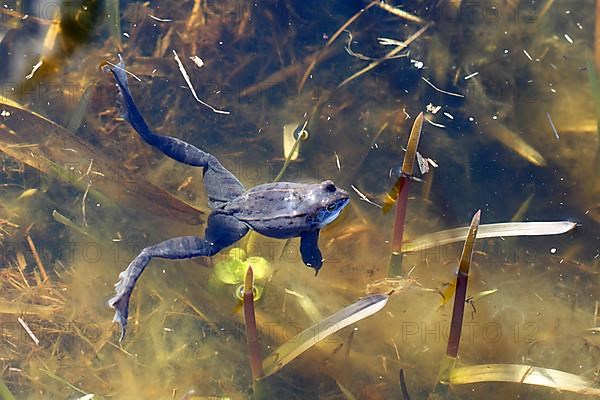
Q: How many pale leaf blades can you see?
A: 3